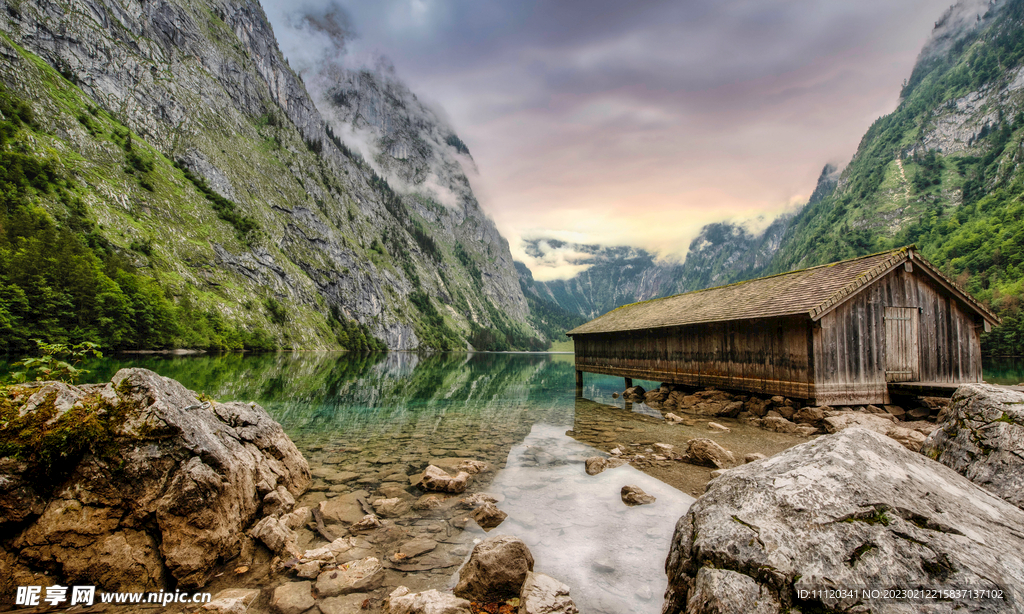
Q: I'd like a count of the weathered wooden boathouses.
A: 1